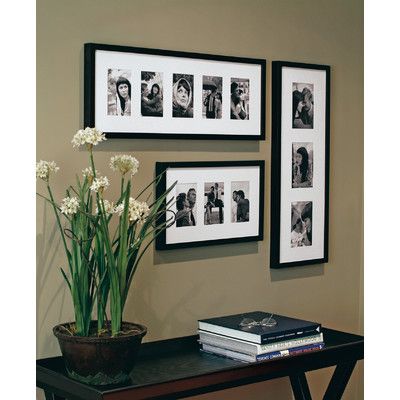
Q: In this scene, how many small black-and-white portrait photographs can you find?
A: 11